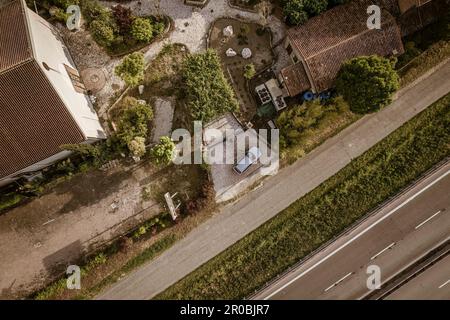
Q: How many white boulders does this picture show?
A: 3